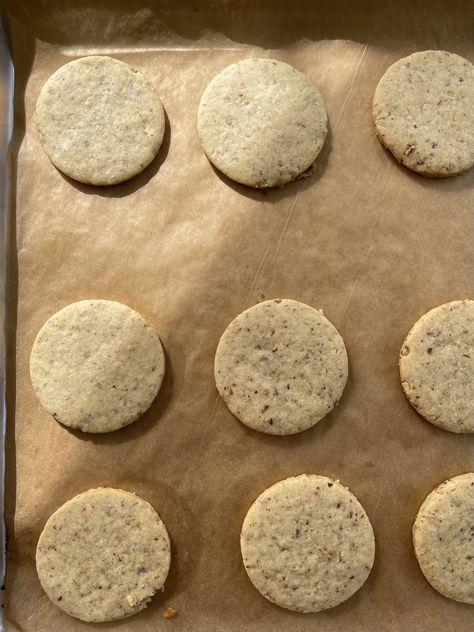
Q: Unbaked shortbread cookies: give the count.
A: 9